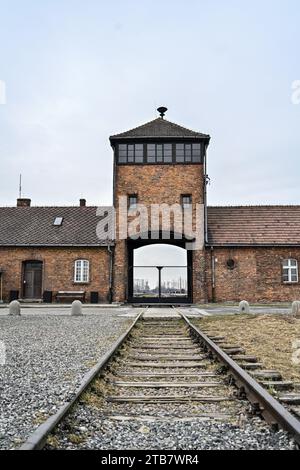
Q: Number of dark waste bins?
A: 3